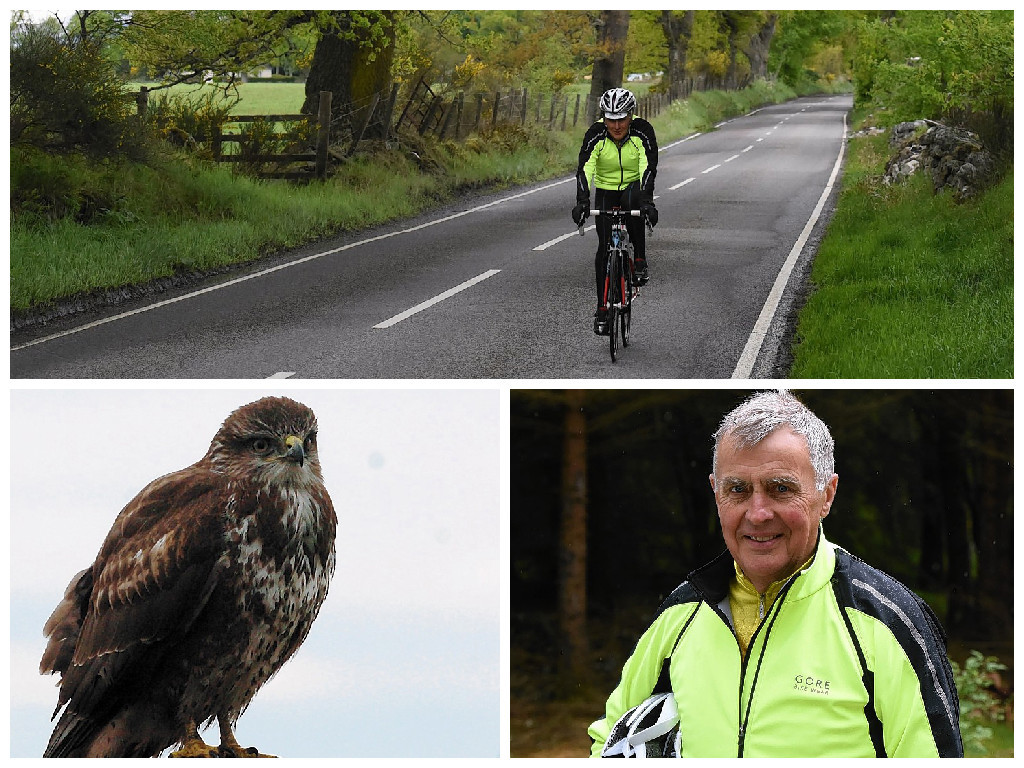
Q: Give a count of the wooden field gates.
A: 1